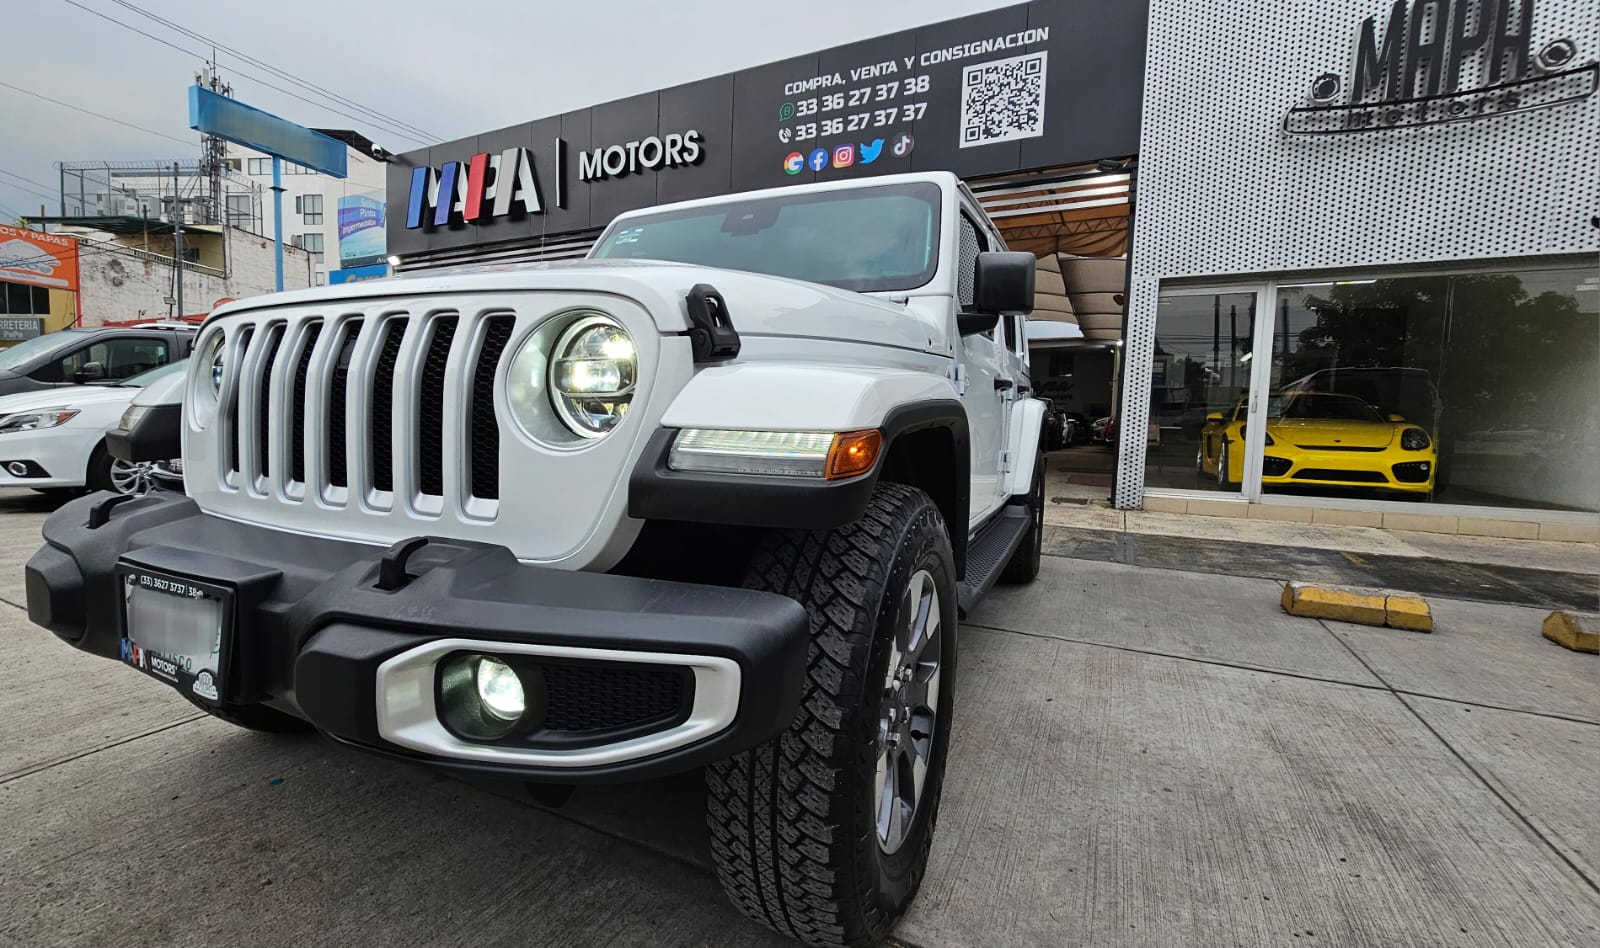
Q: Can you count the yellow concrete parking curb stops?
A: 2